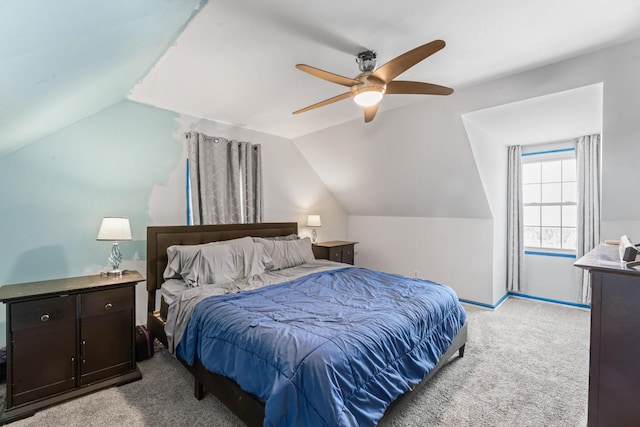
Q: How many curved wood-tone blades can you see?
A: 5